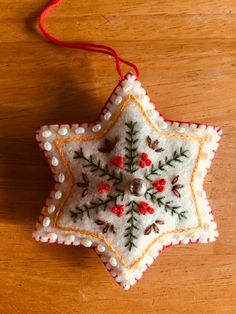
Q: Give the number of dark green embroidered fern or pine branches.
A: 6